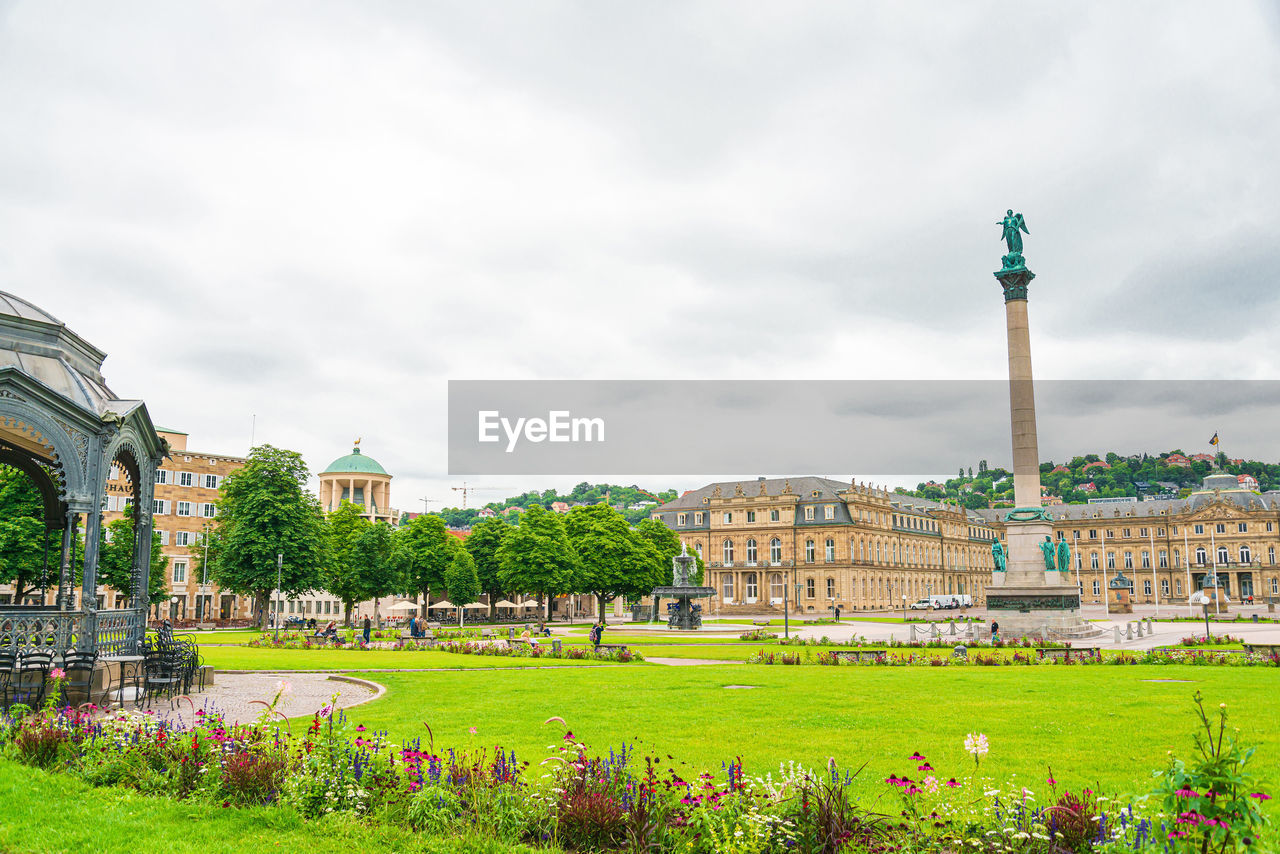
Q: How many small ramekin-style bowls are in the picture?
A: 0